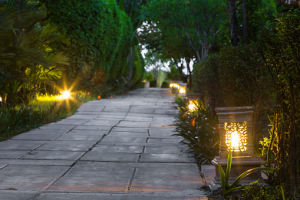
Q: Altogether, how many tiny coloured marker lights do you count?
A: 3